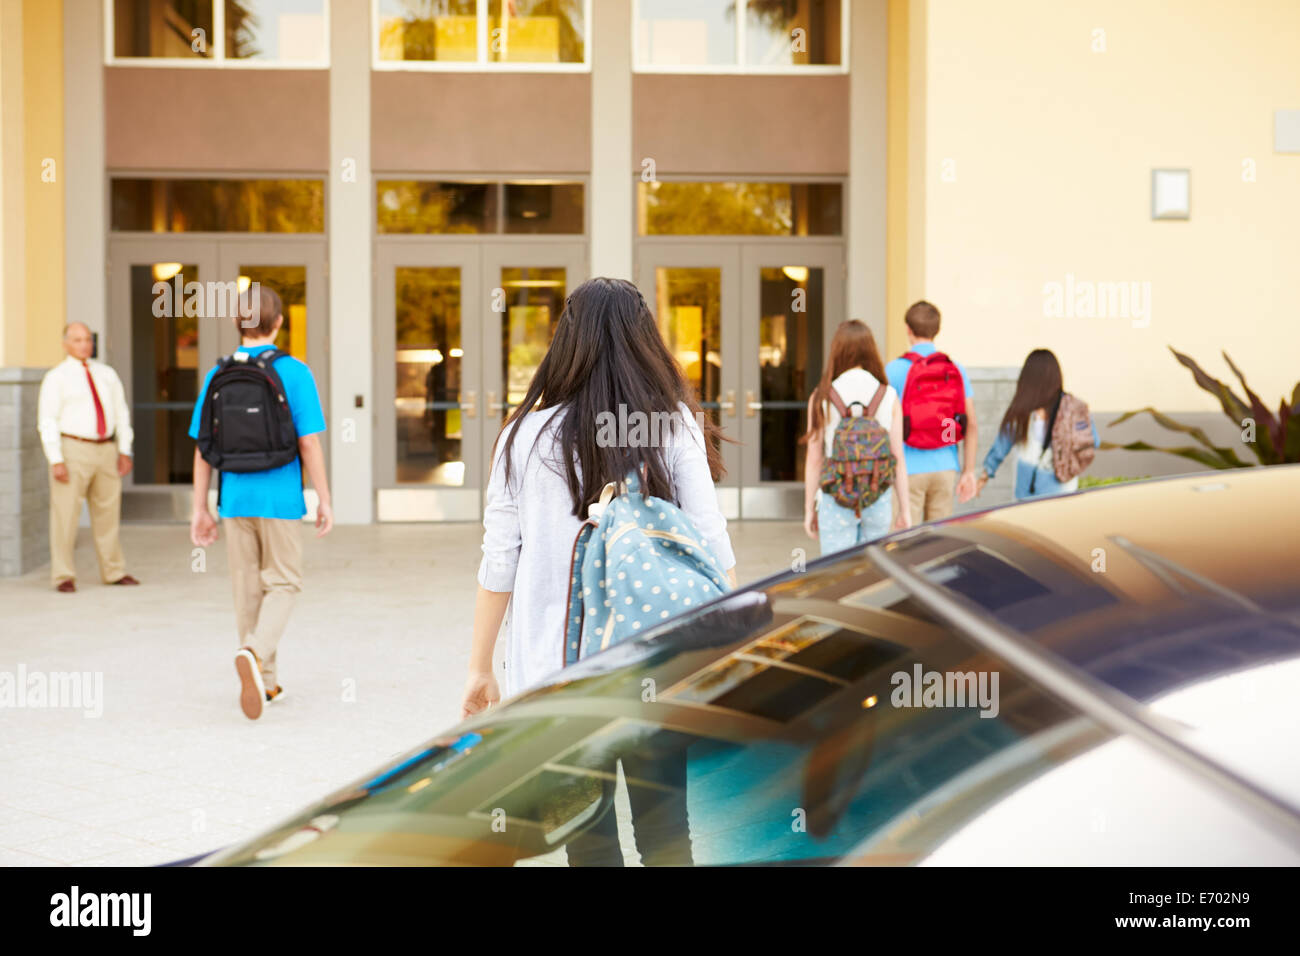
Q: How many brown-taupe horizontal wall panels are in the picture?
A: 3